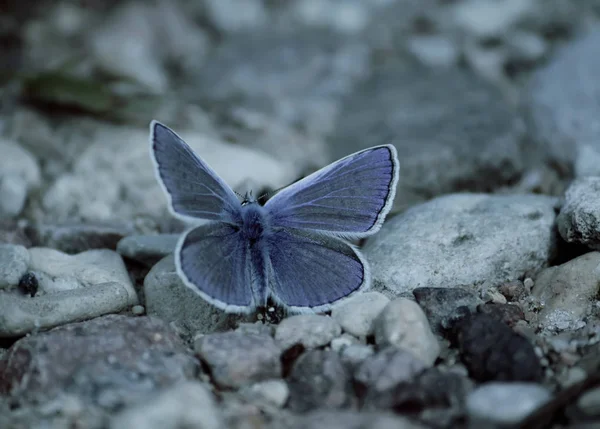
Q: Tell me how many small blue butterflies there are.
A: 1